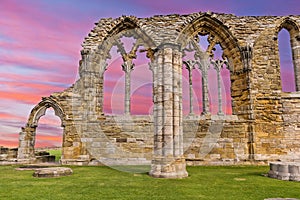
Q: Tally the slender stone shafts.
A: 4